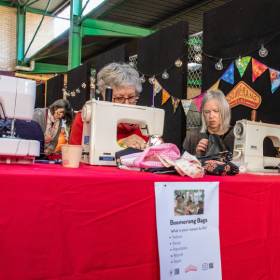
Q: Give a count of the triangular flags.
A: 10